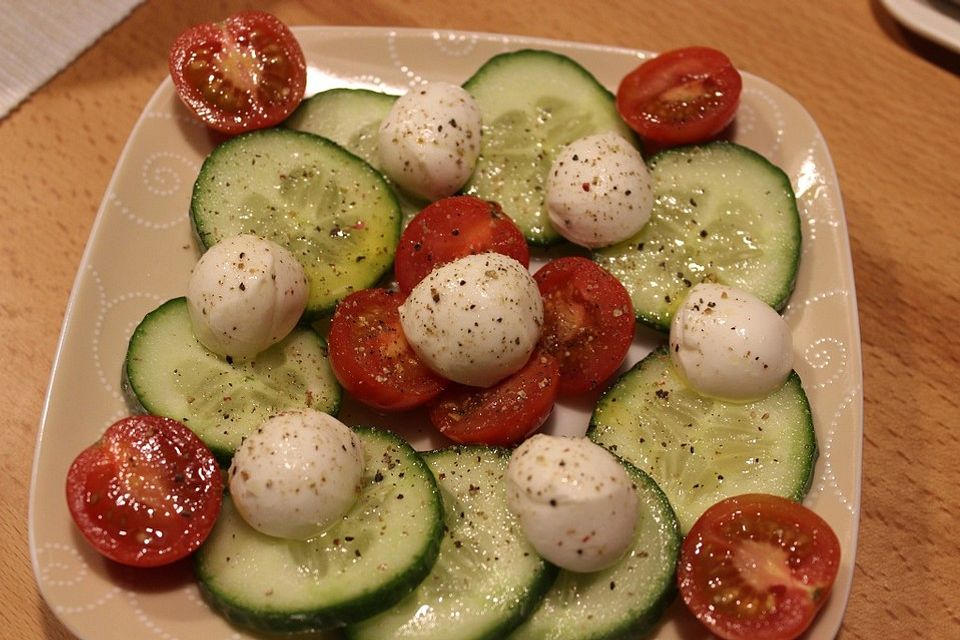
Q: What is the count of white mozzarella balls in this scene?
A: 7